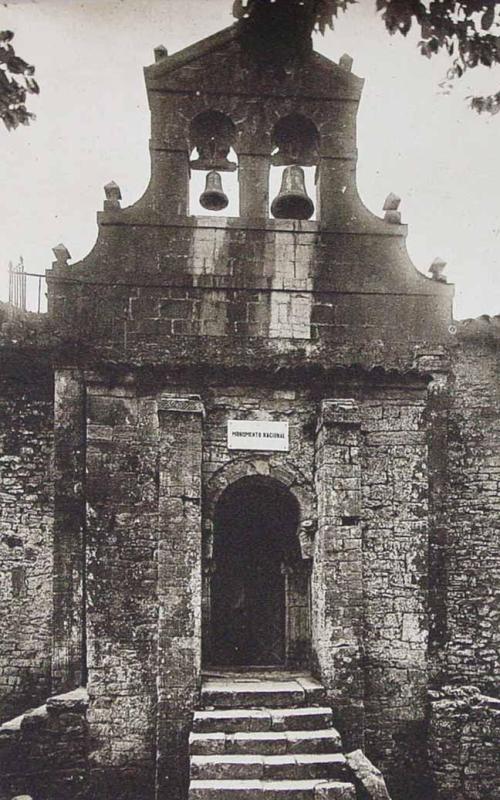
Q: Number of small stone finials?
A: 6